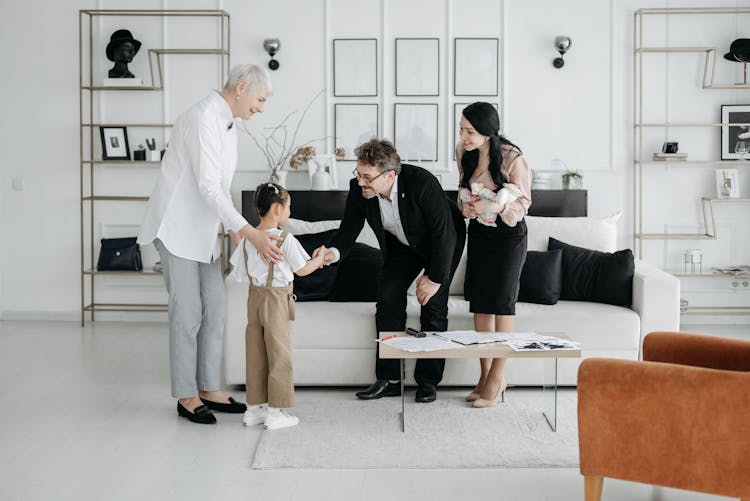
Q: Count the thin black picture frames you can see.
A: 6